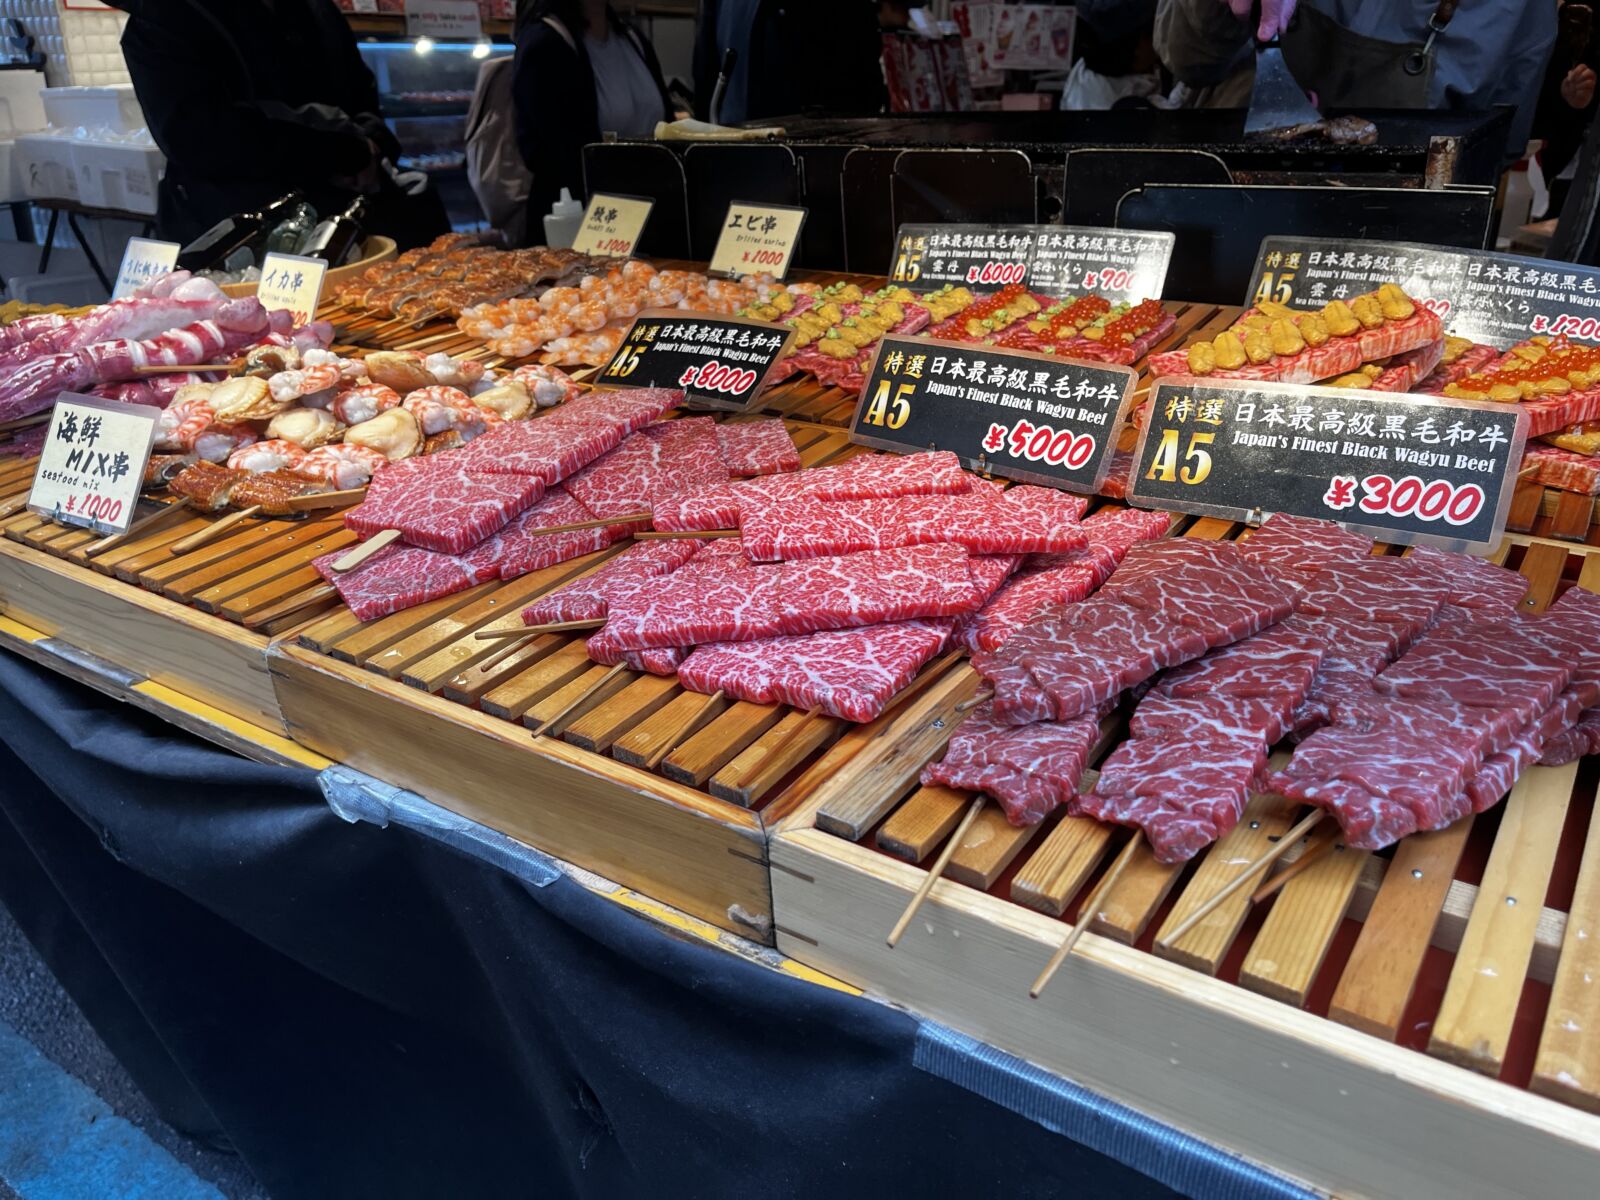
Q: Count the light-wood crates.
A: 3